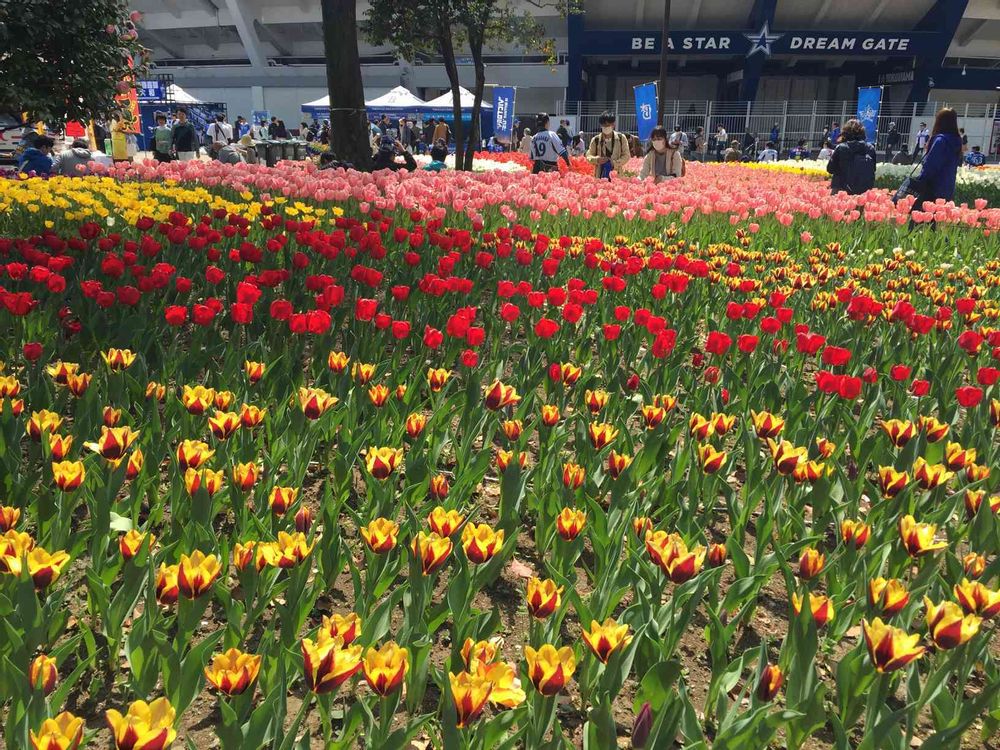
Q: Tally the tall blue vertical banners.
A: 3